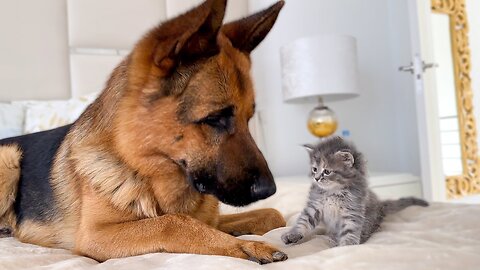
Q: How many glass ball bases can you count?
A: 1